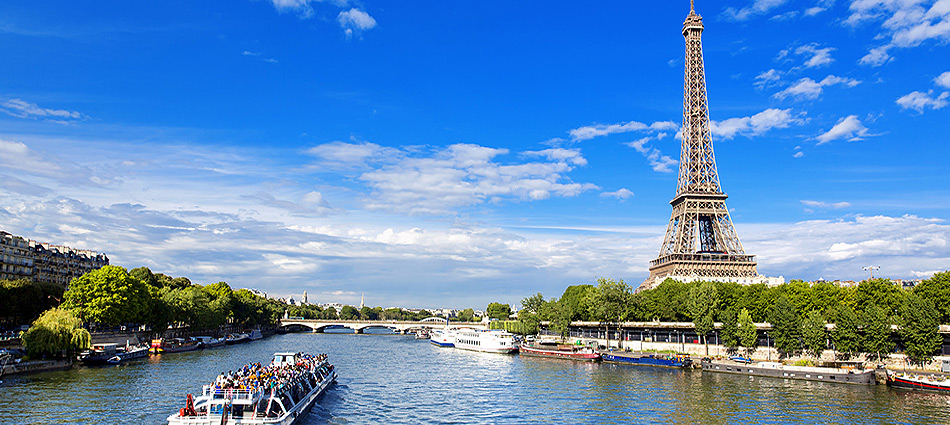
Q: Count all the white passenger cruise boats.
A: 3